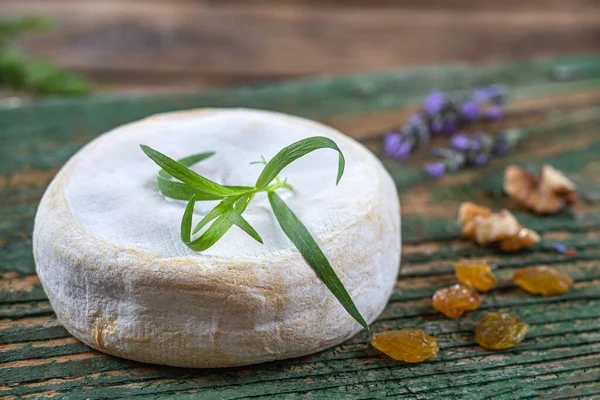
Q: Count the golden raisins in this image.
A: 5